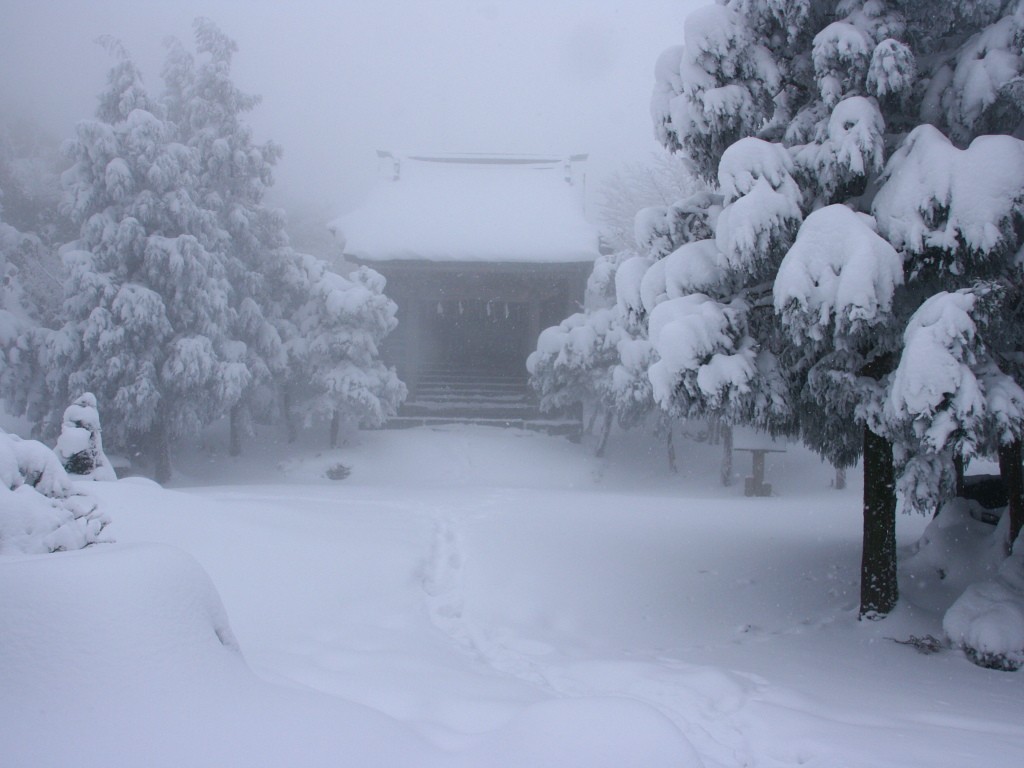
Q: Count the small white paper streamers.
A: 4